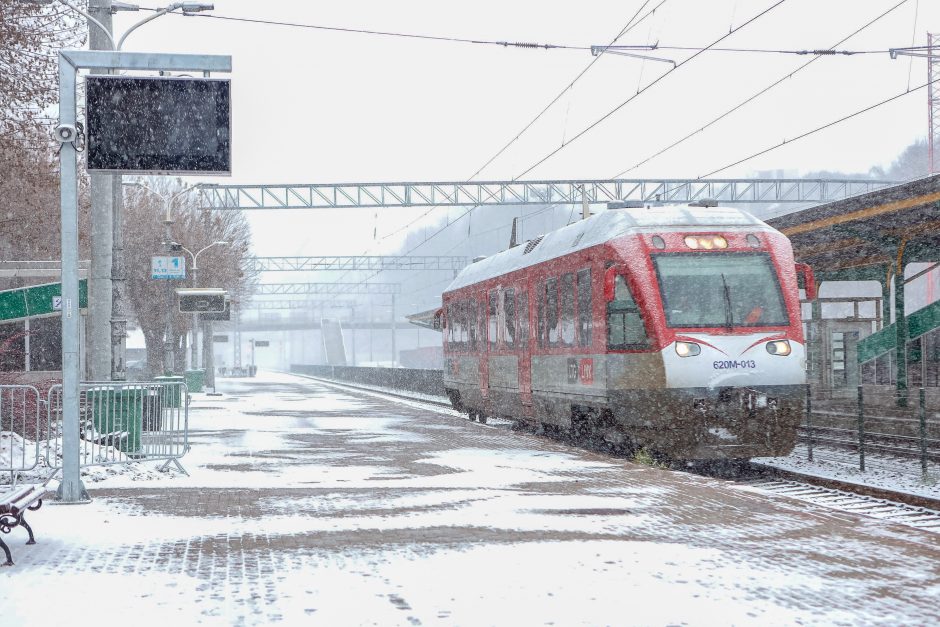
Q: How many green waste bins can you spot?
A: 3